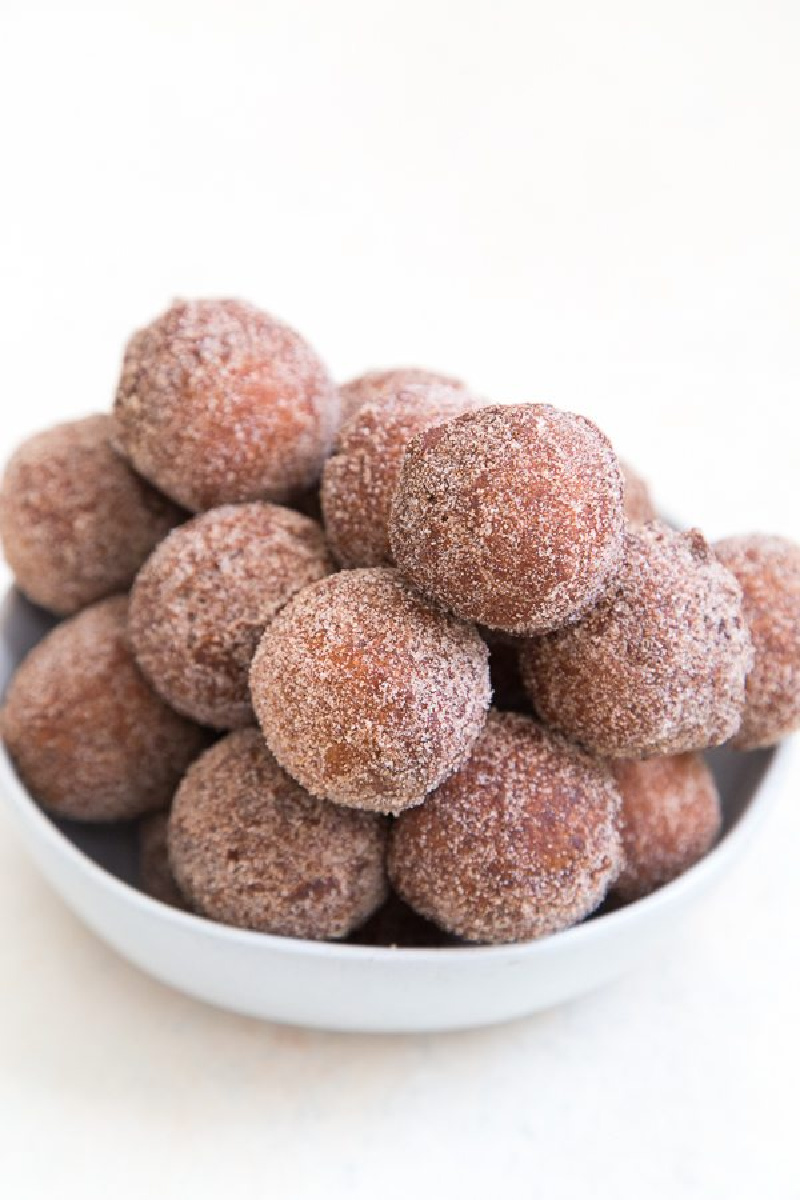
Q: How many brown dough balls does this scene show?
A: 15